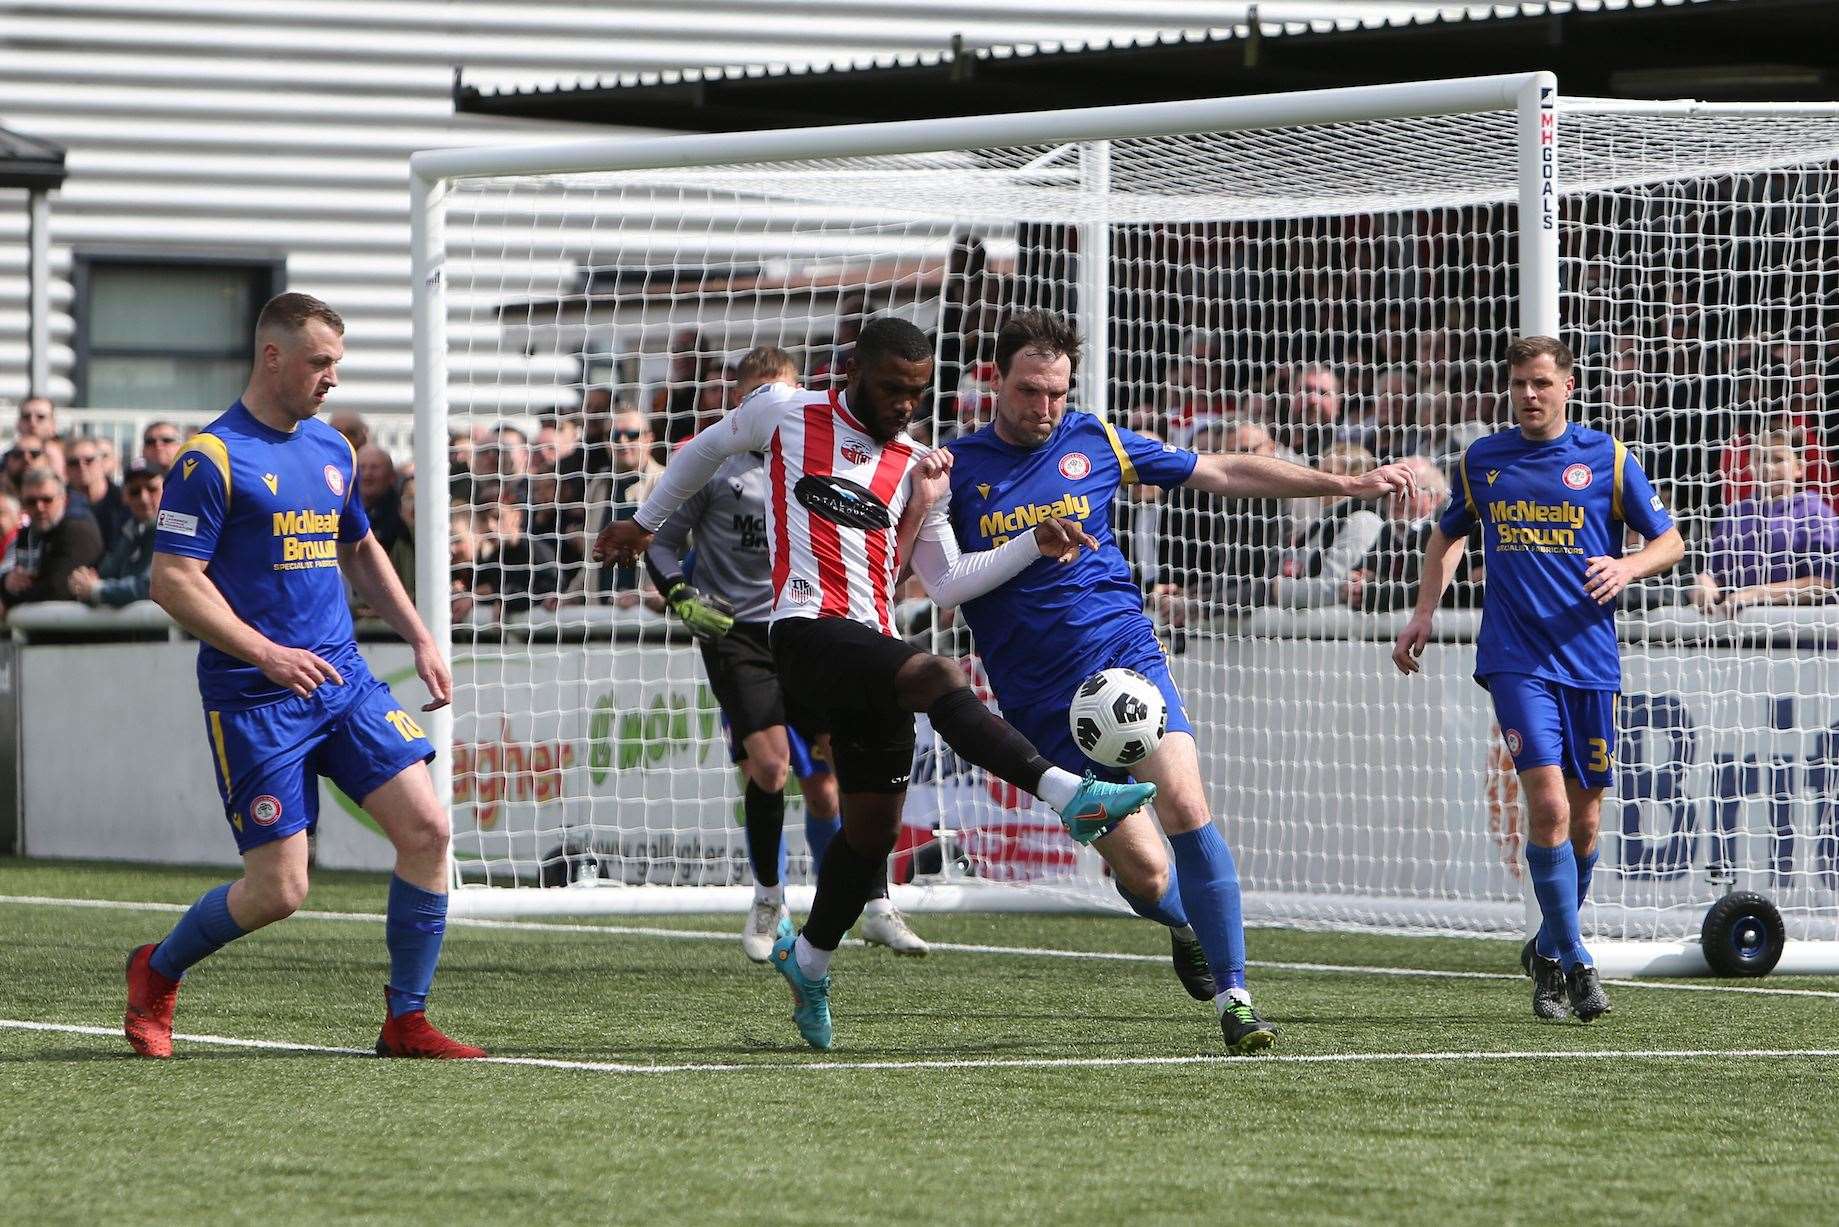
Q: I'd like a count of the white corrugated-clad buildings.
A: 1